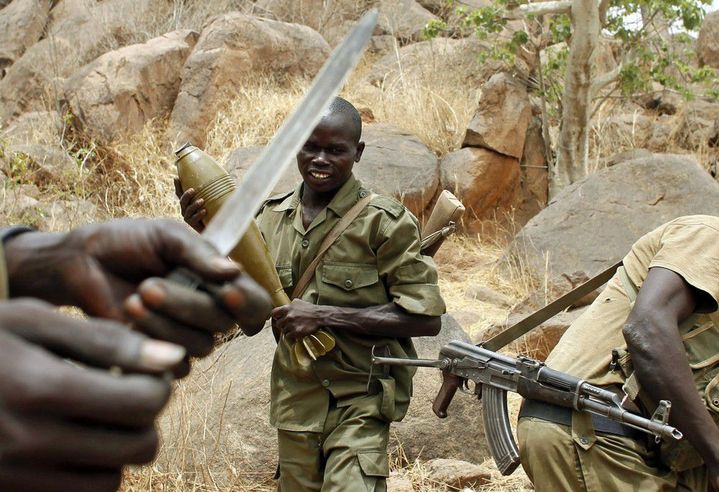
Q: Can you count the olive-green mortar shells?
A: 1